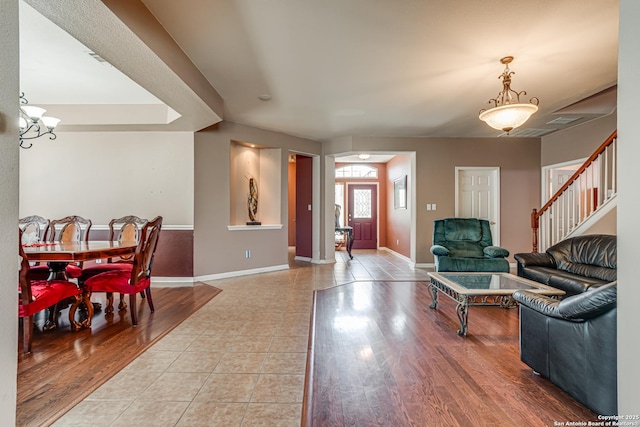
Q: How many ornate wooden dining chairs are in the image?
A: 5